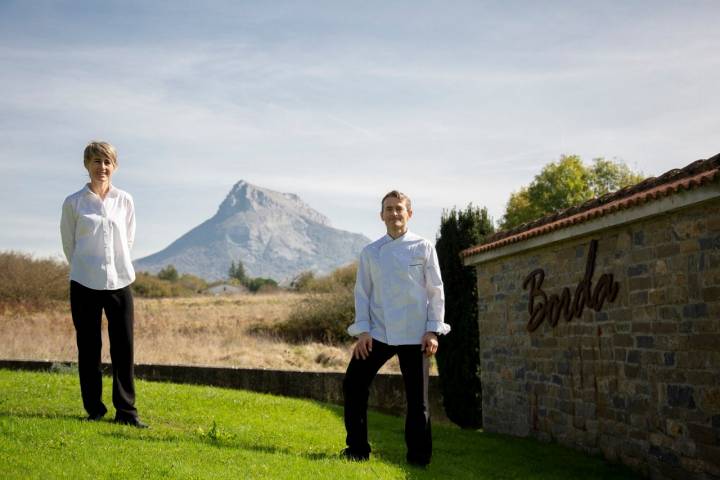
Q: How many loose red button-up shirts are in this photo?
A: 0